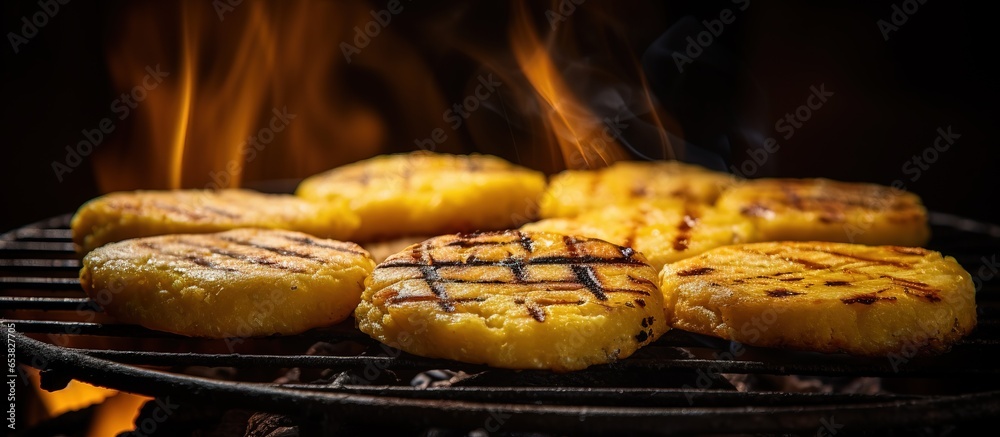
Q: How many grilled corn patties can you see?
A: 8